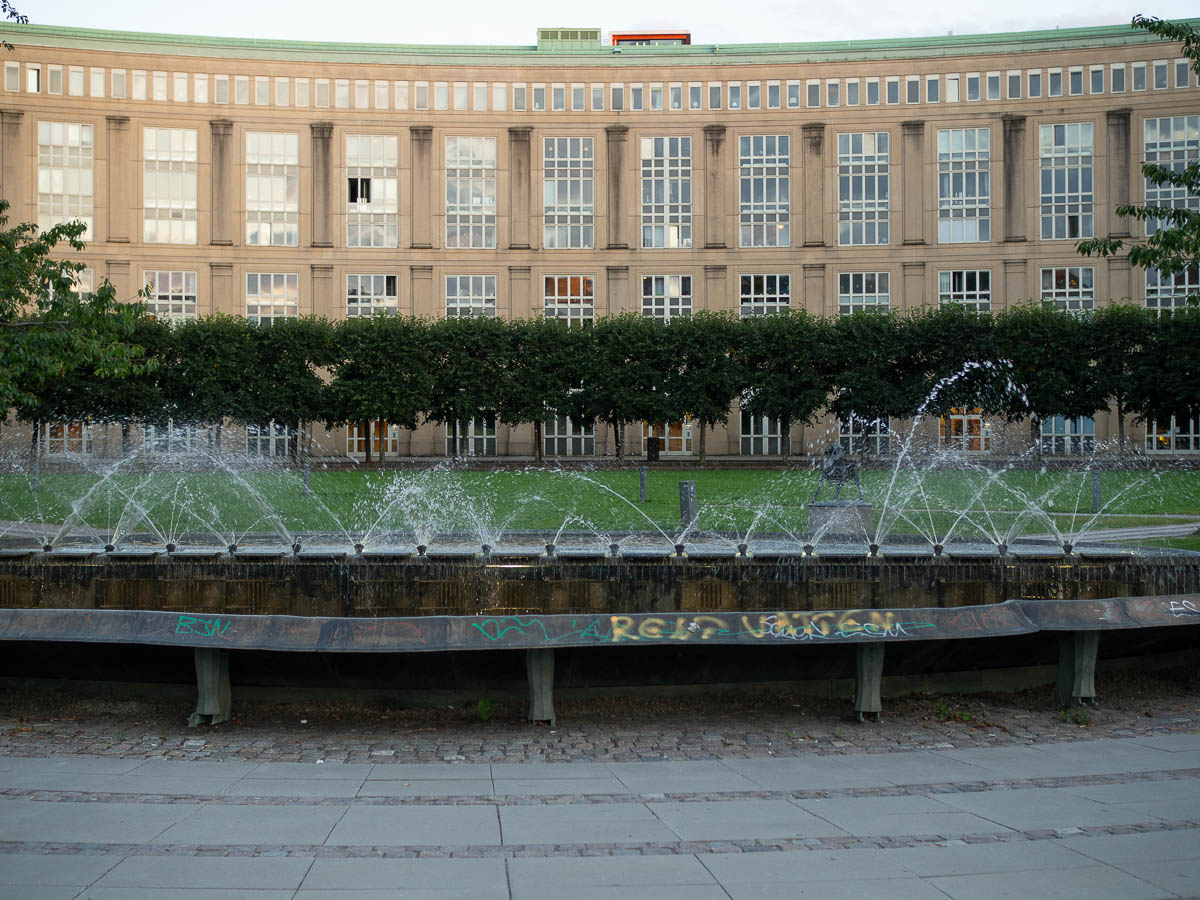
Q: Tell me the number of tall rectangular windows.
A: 12